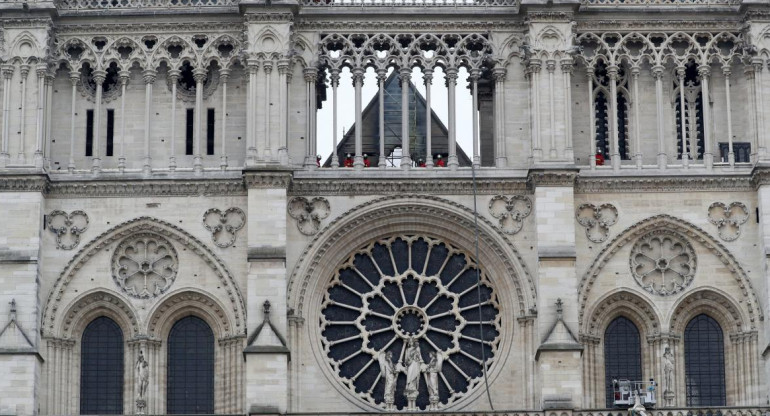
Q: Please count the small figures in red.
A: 6